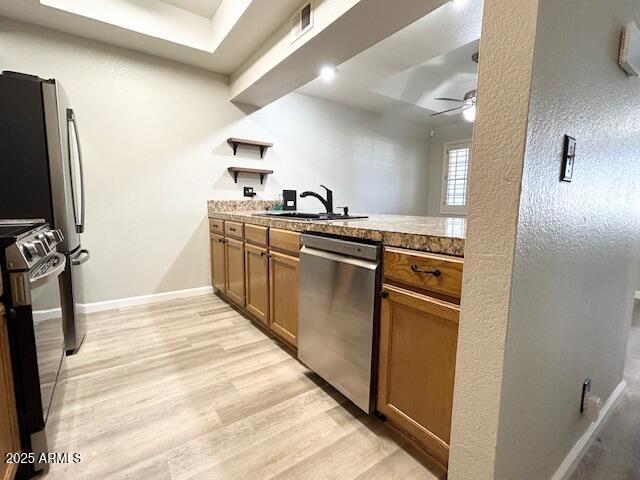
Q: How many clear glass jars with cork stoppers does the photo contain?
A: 0